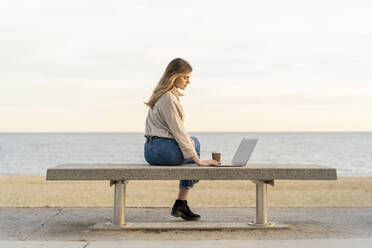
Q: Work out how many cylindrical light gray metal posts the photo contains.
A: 2